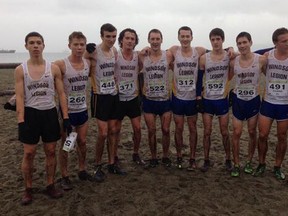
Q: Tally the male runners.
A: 9